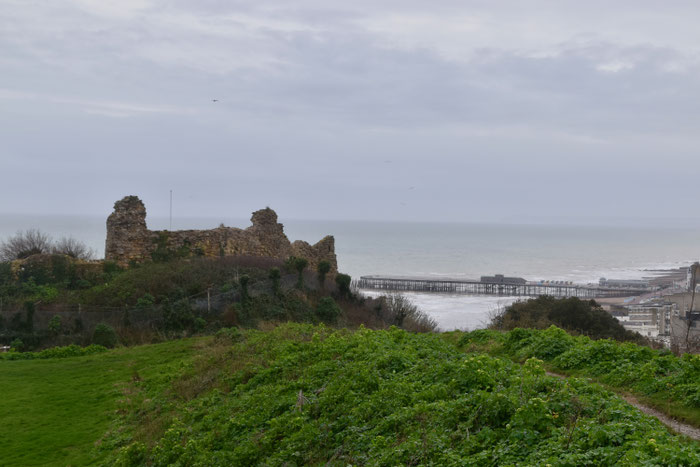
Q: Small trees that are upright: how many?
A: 5